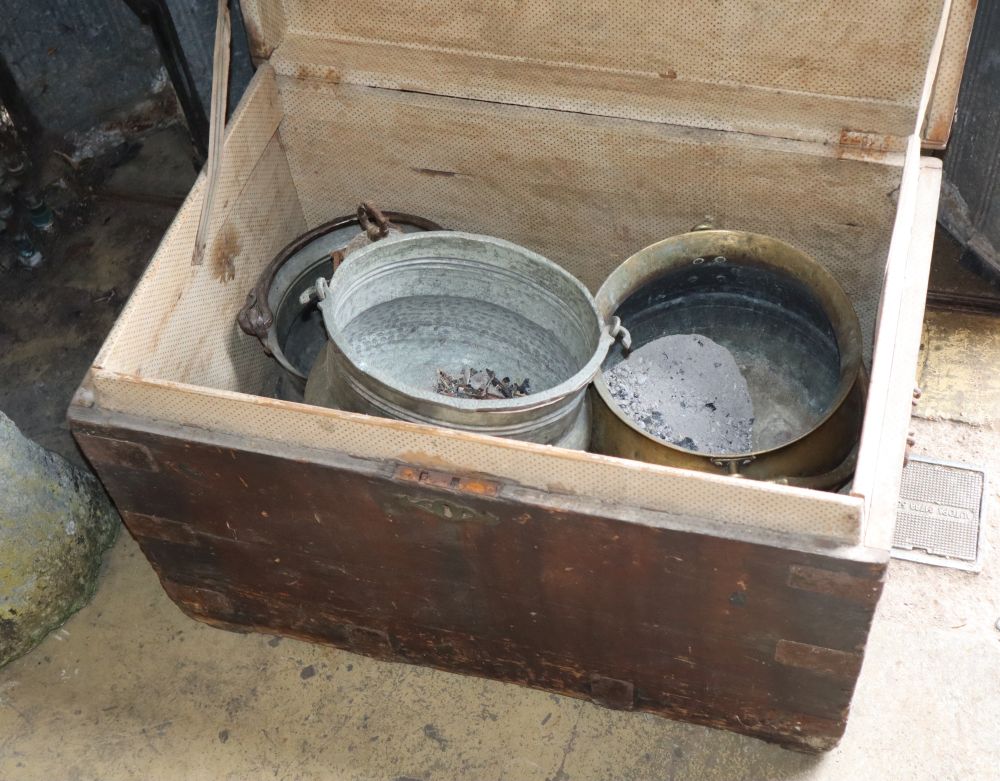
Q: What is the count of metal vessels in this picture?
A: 3